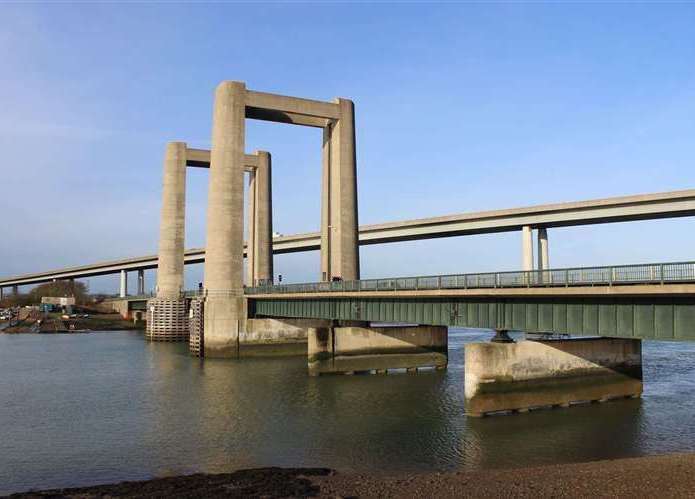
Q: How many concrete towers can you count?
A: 4